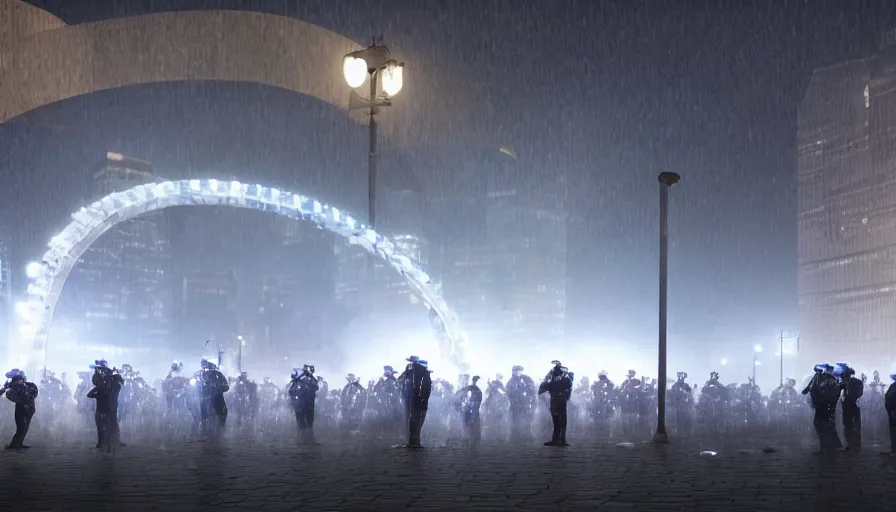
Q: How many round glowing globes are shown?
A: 2